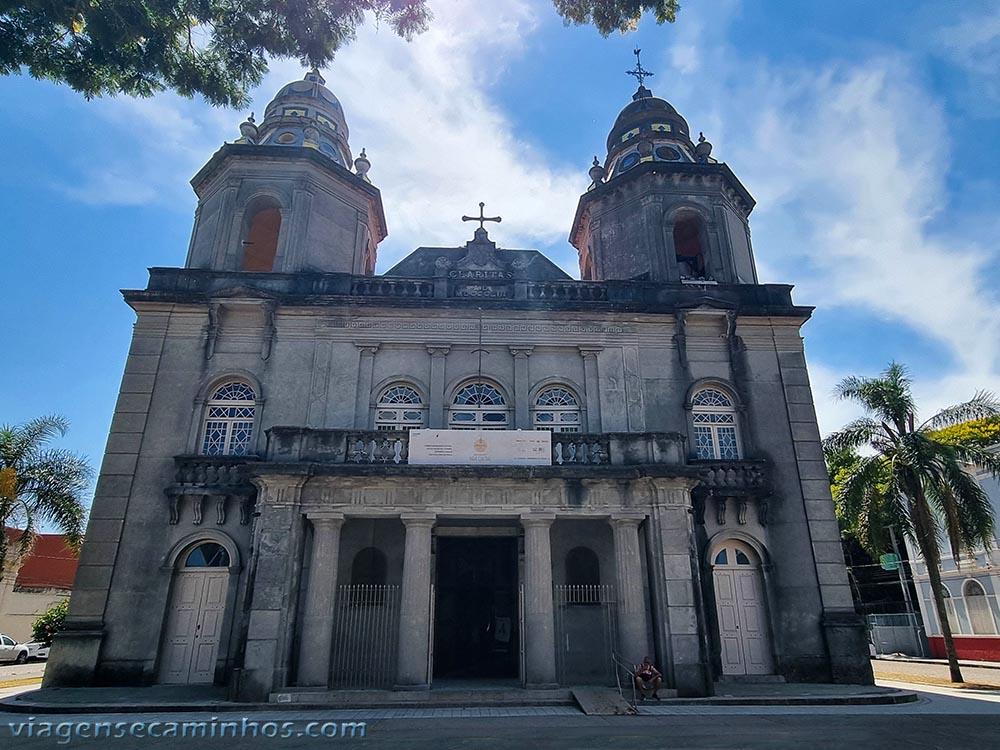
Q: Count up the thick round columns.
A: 4